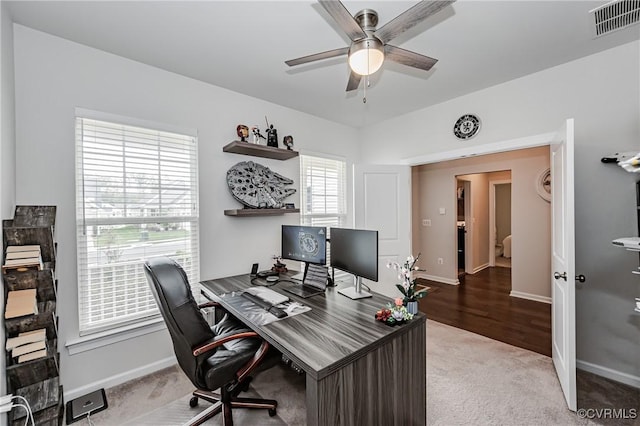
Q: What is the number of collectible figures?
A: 4